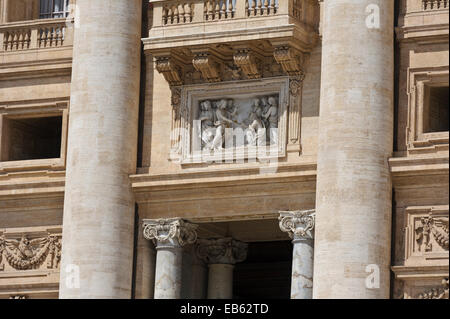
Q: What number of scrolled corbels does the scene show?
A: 4